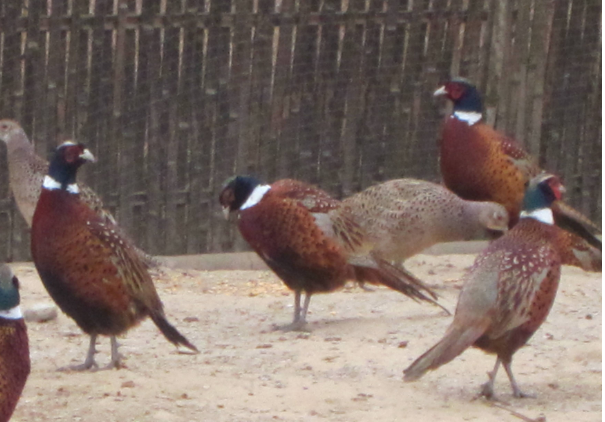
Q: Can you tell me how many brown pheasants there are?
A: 2